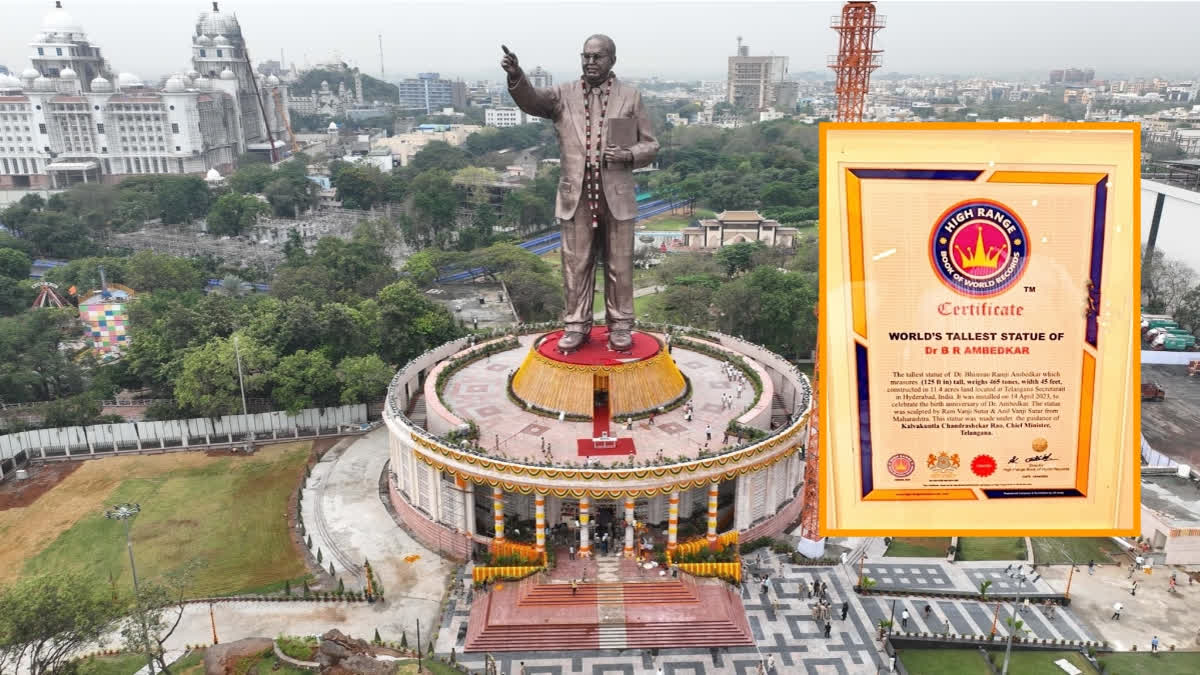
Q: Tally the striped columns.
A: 6